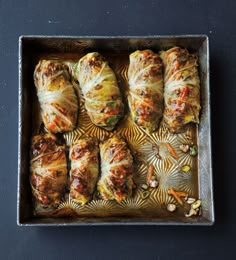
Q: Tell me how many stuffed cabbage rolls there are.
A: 7